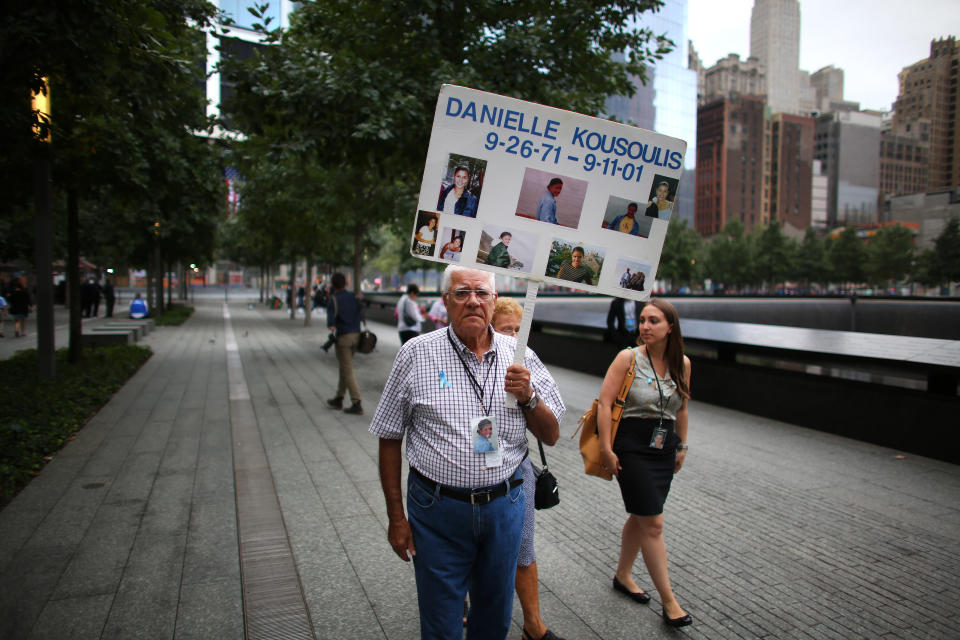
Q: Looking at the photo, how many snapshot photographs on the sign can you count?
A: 9